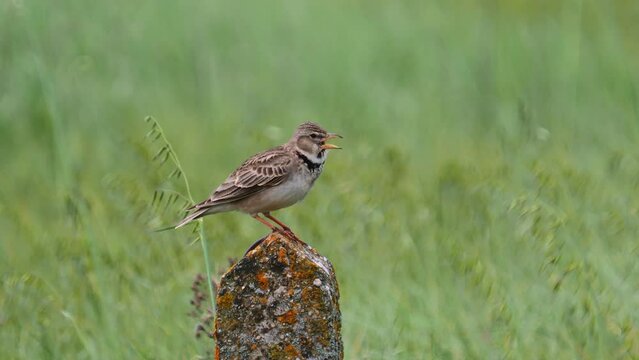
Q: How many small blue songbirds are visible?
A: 0